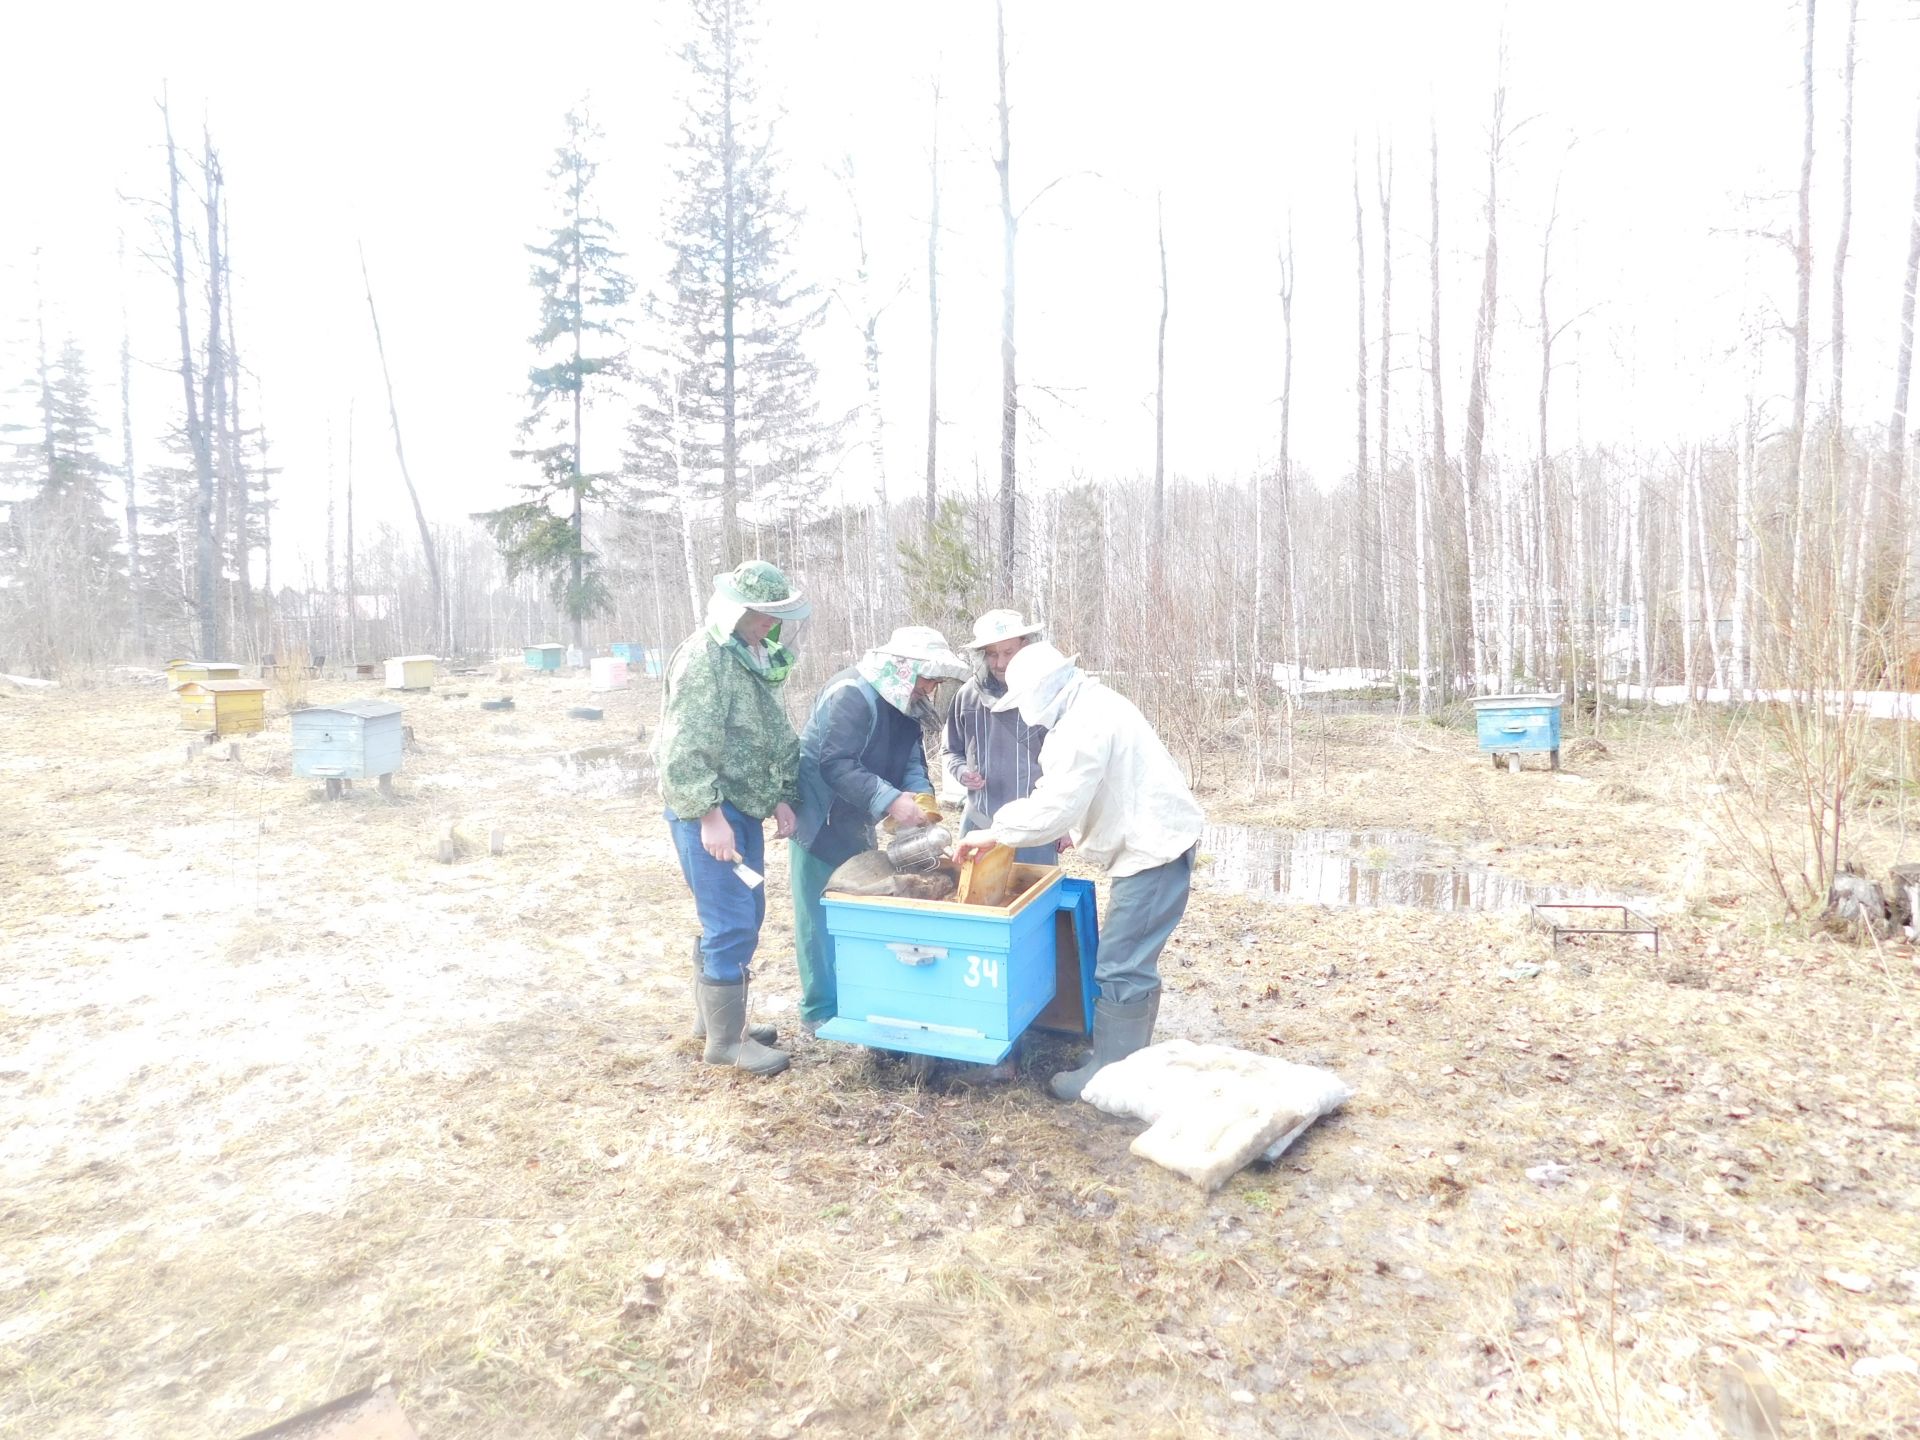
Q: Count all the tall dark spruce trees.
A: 2